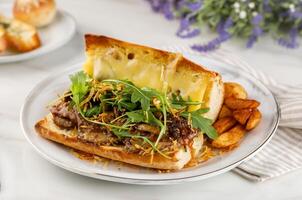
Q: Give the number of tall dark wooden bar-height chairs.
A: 0